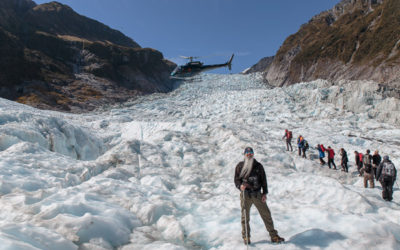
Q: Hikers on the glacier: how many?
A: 11